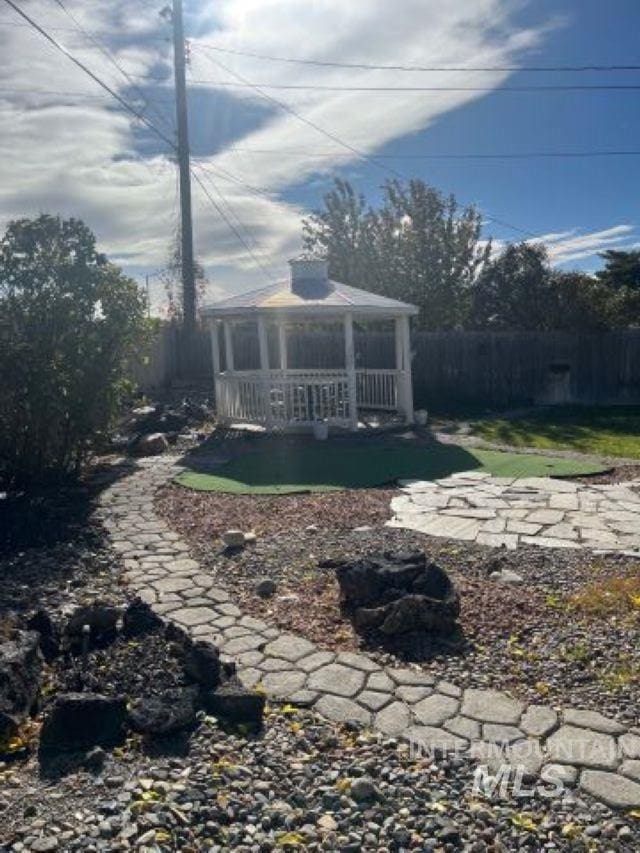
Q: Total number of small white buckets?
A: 2